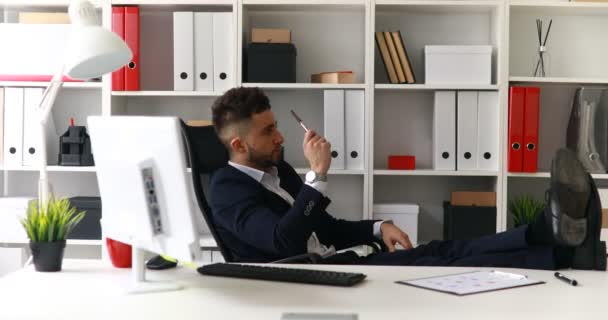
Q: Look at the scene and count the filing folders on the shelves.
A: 14